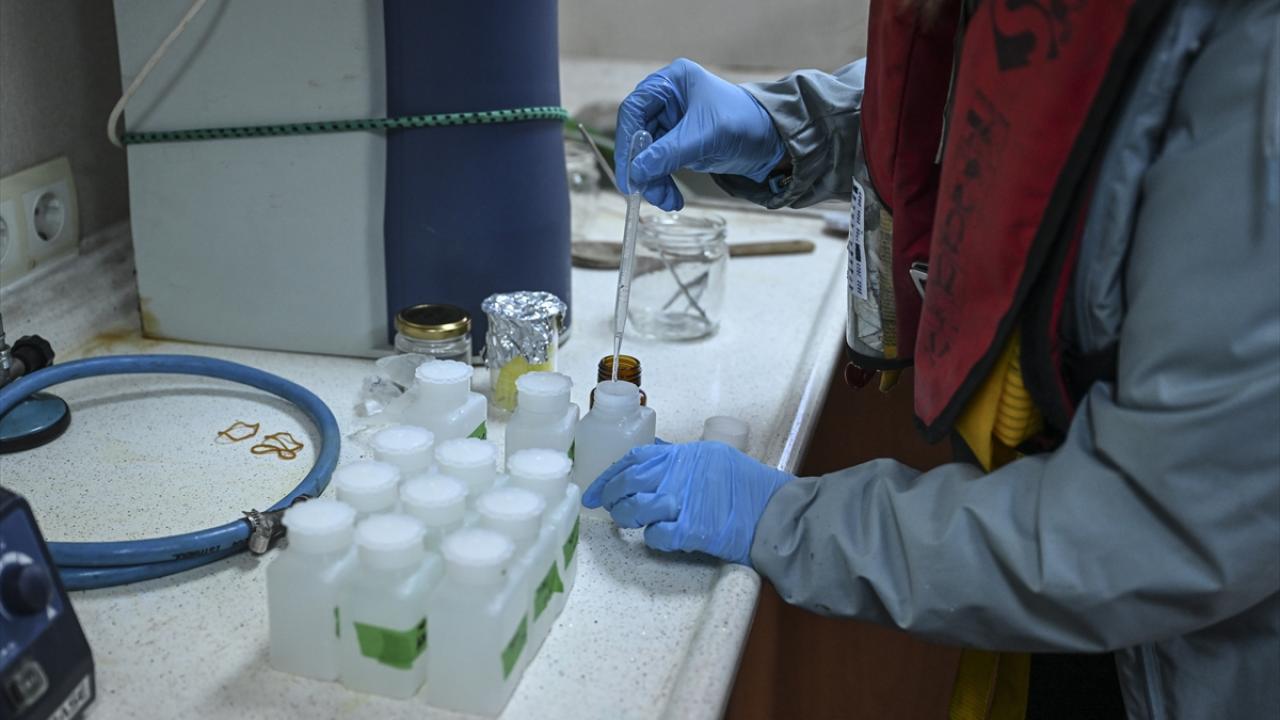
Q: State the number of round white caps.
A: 11